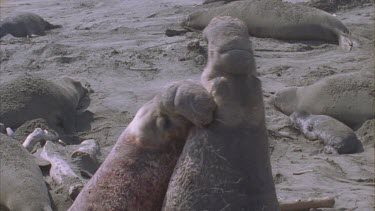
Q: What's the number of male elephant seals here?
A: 2